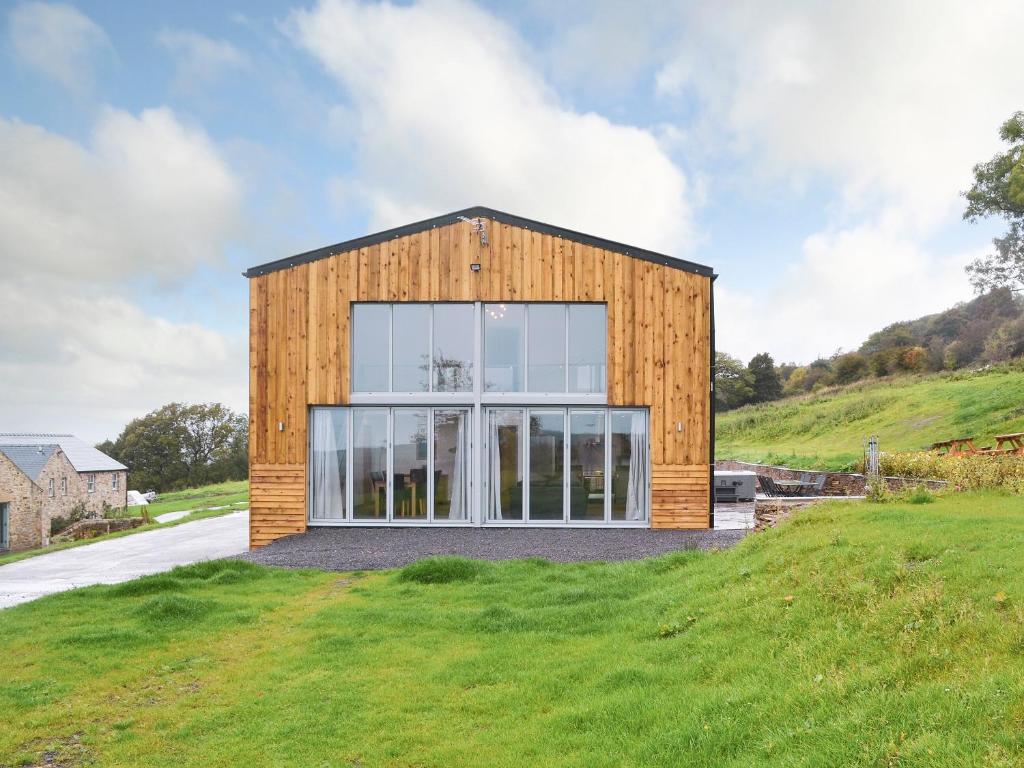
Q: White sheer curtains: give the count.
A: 4